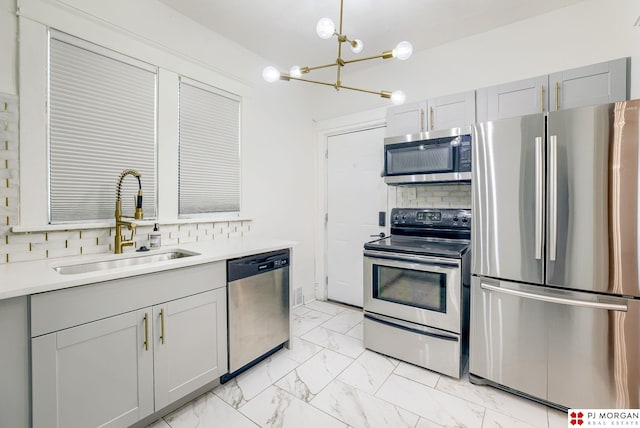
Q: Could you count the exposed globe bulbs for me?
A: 6